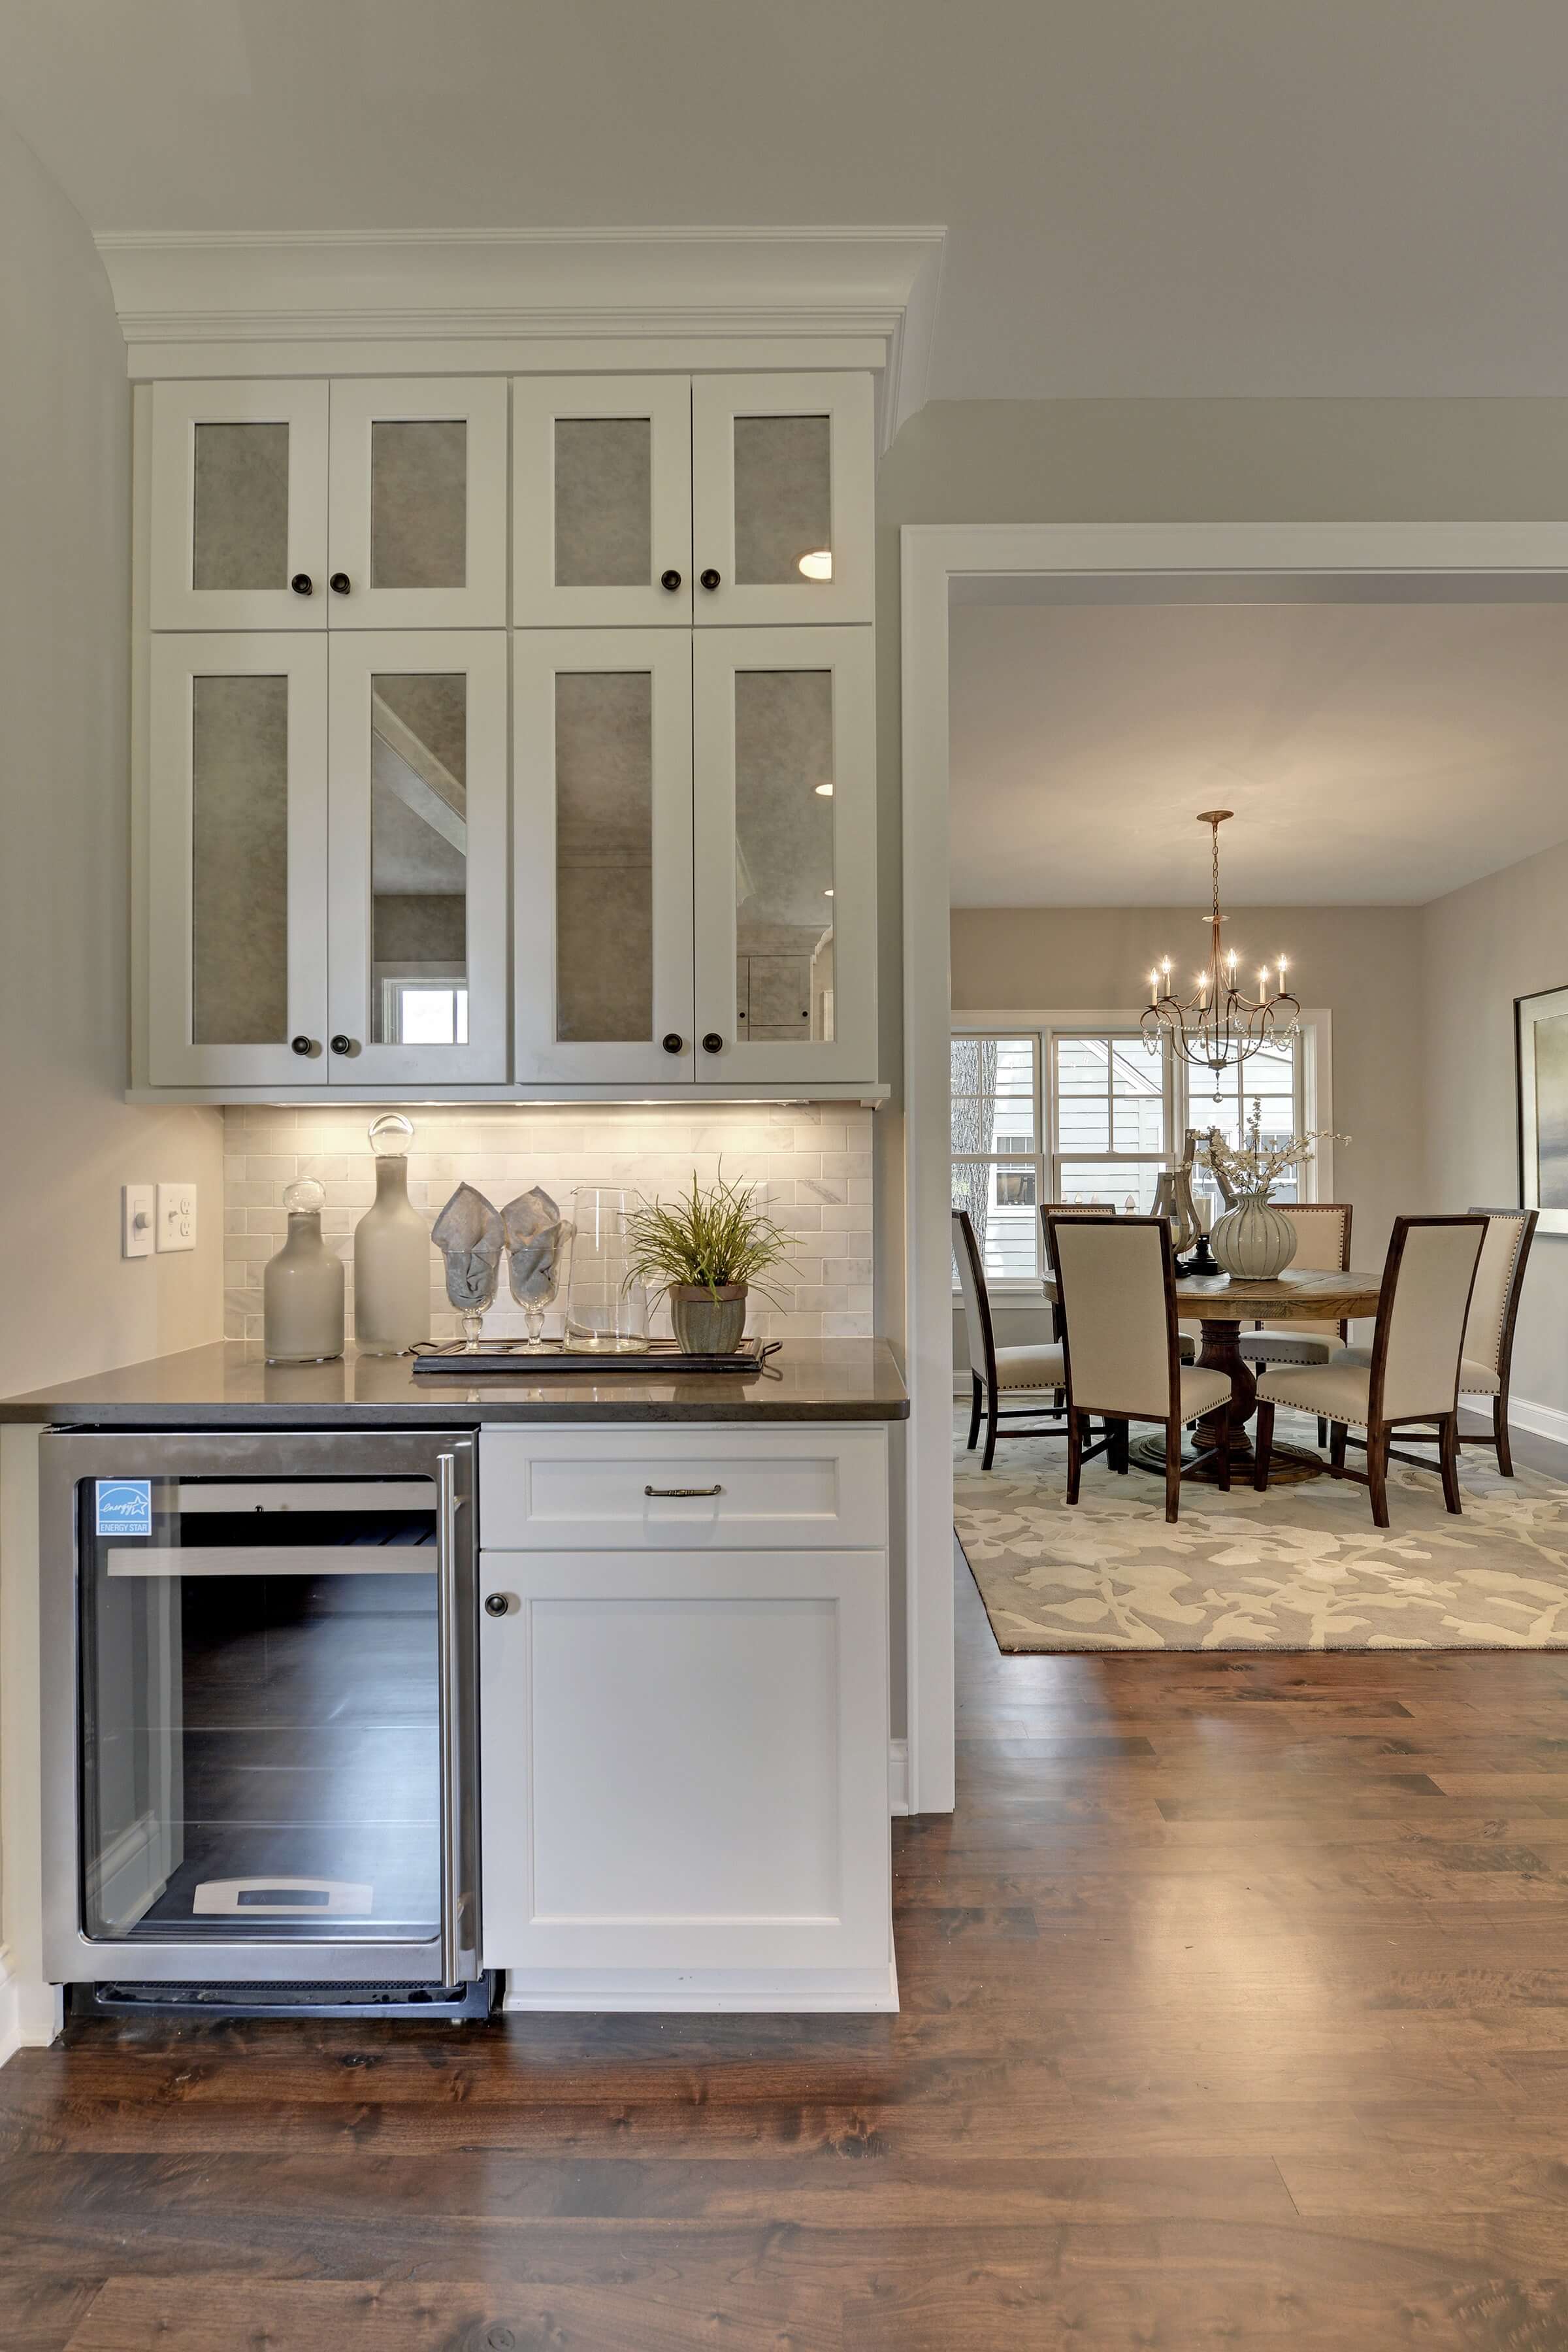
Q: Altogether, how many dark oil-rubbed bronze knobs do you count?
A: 9